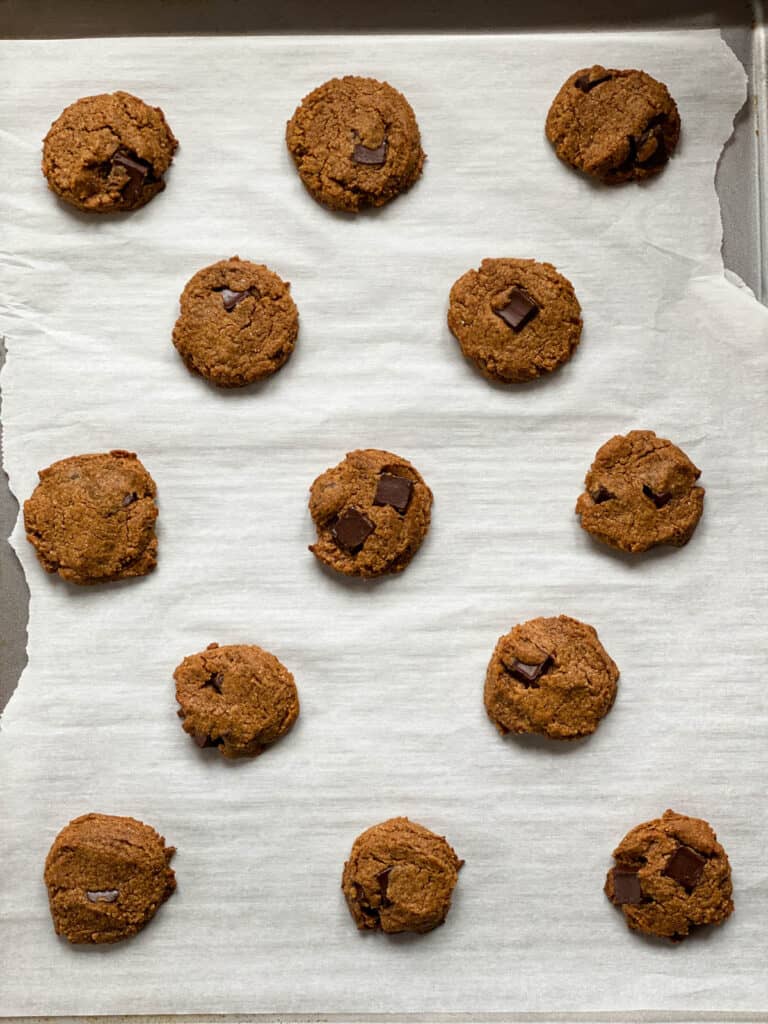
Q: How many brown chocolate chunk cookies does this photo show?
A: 13